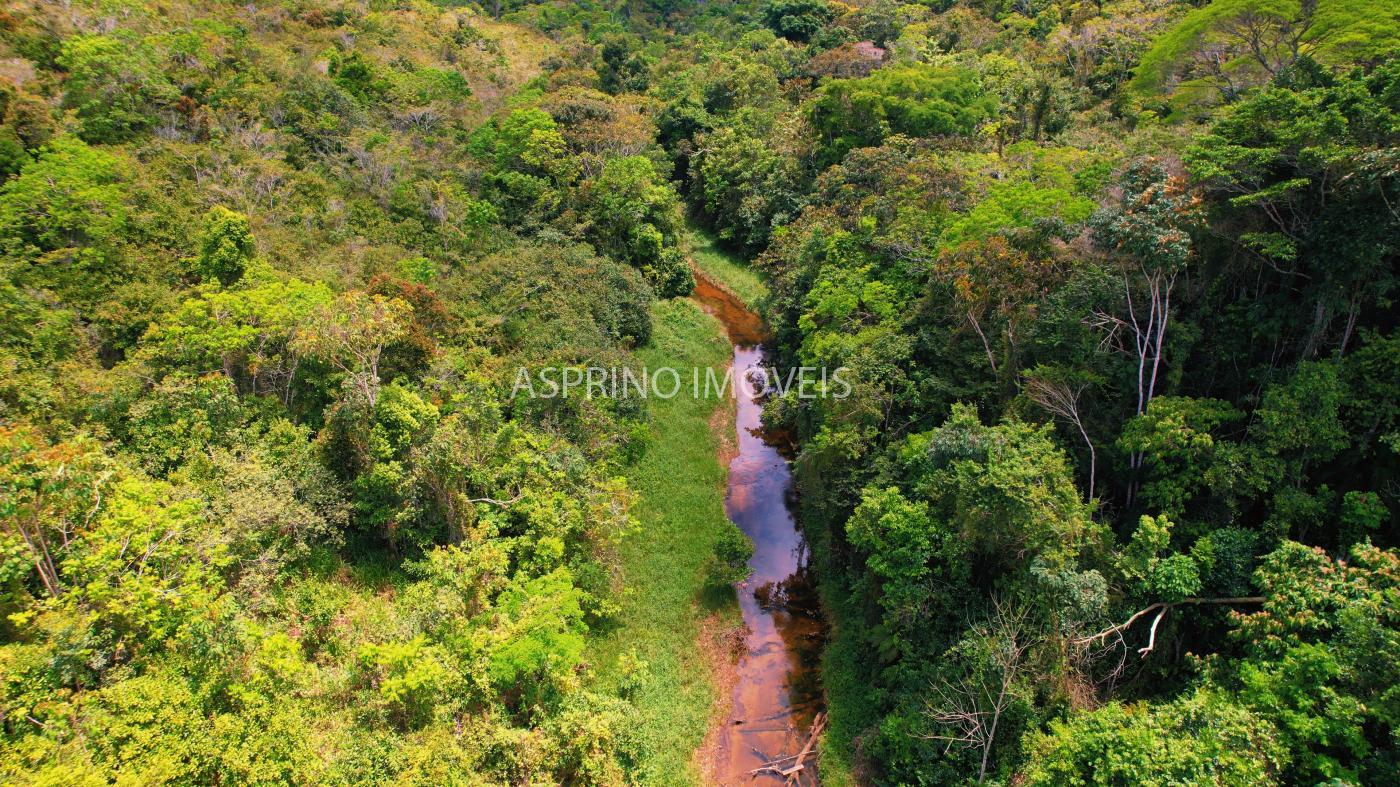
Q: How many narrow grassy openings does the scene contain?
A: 2